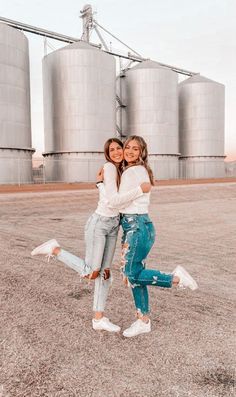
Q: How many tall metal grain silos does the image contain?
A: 4